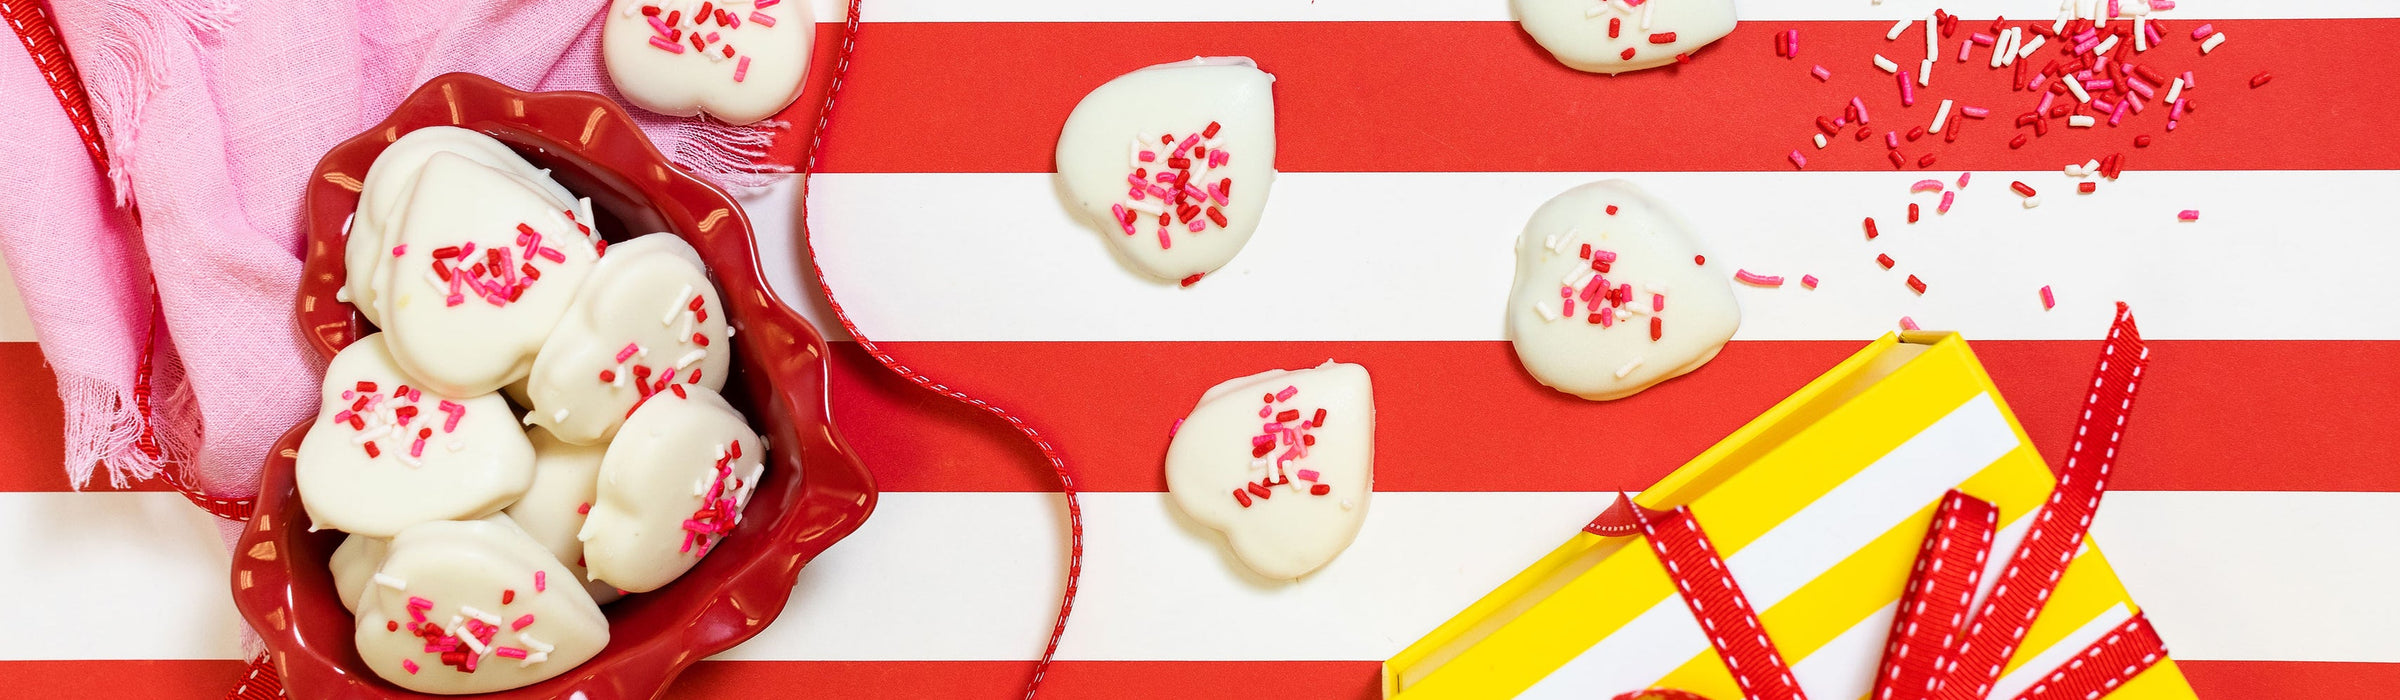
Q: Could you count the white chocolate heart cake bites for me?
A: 13